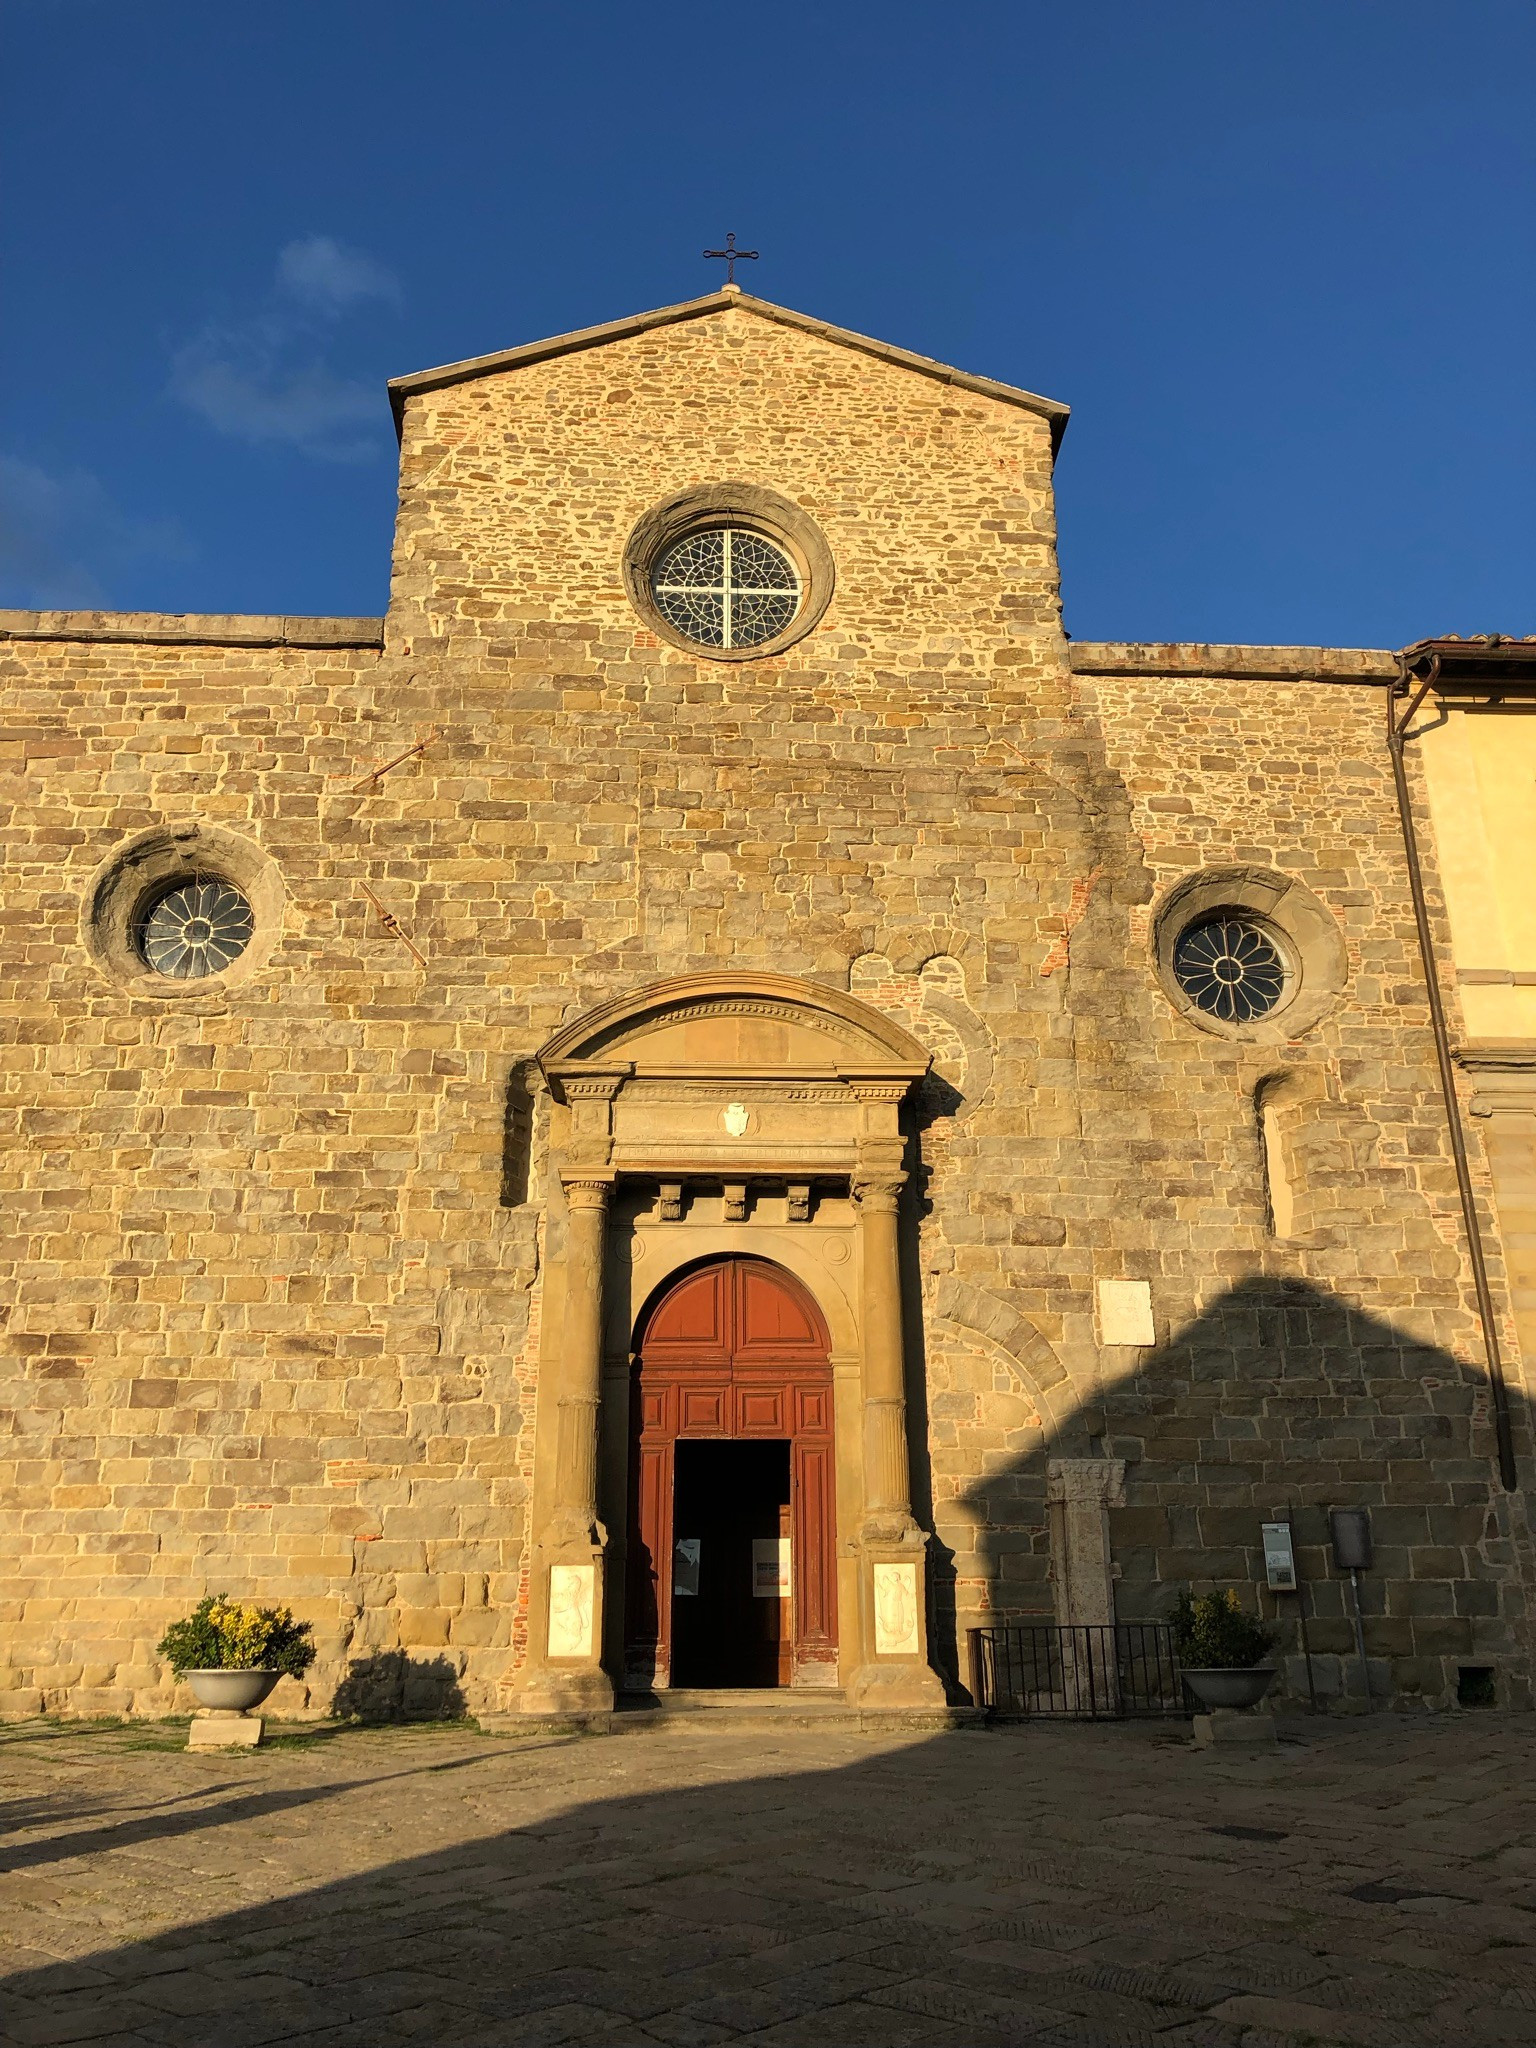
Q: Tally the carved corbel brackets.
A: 3